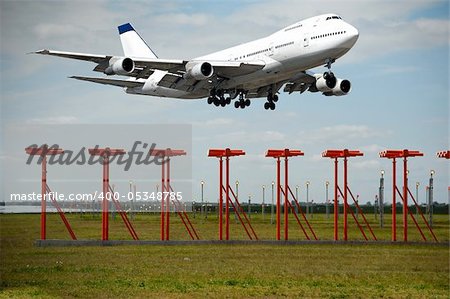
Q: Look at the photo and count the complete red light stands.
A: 7